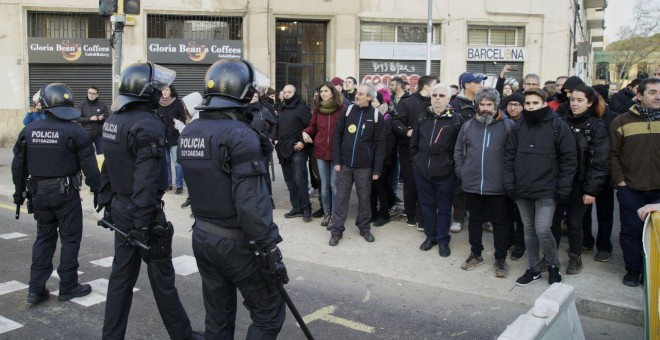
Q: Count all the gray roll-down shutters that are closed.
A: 4